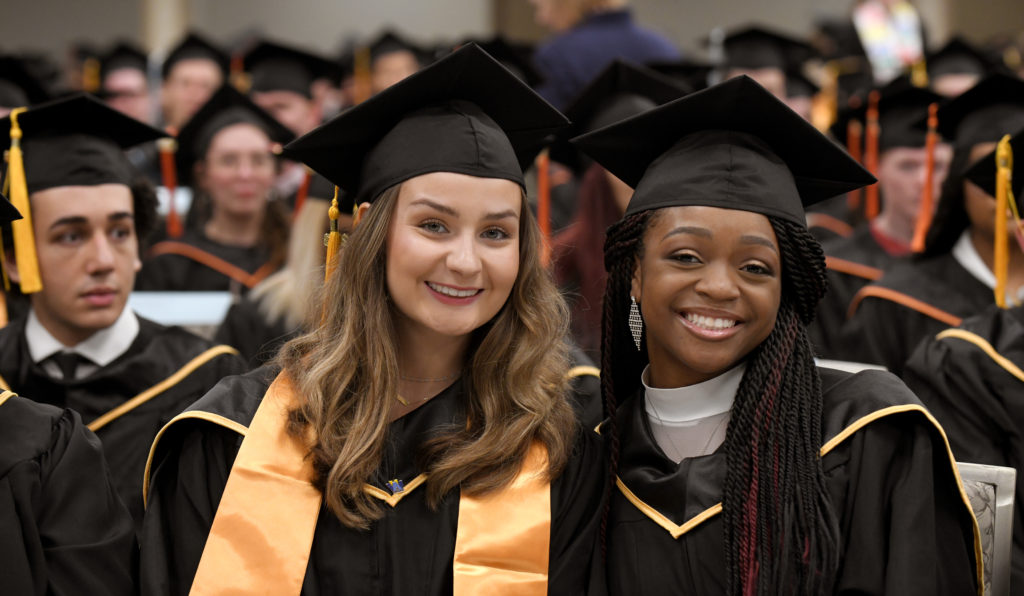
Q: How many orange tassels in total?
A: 6